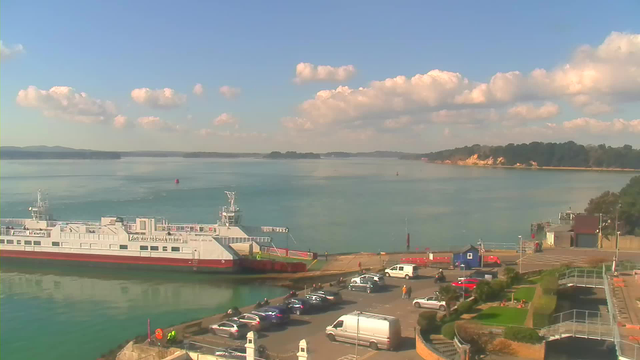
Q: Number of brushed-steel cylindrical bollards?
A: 0